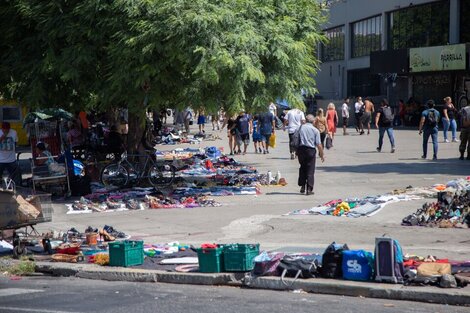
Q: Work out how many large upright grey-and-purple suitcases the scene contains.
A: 1